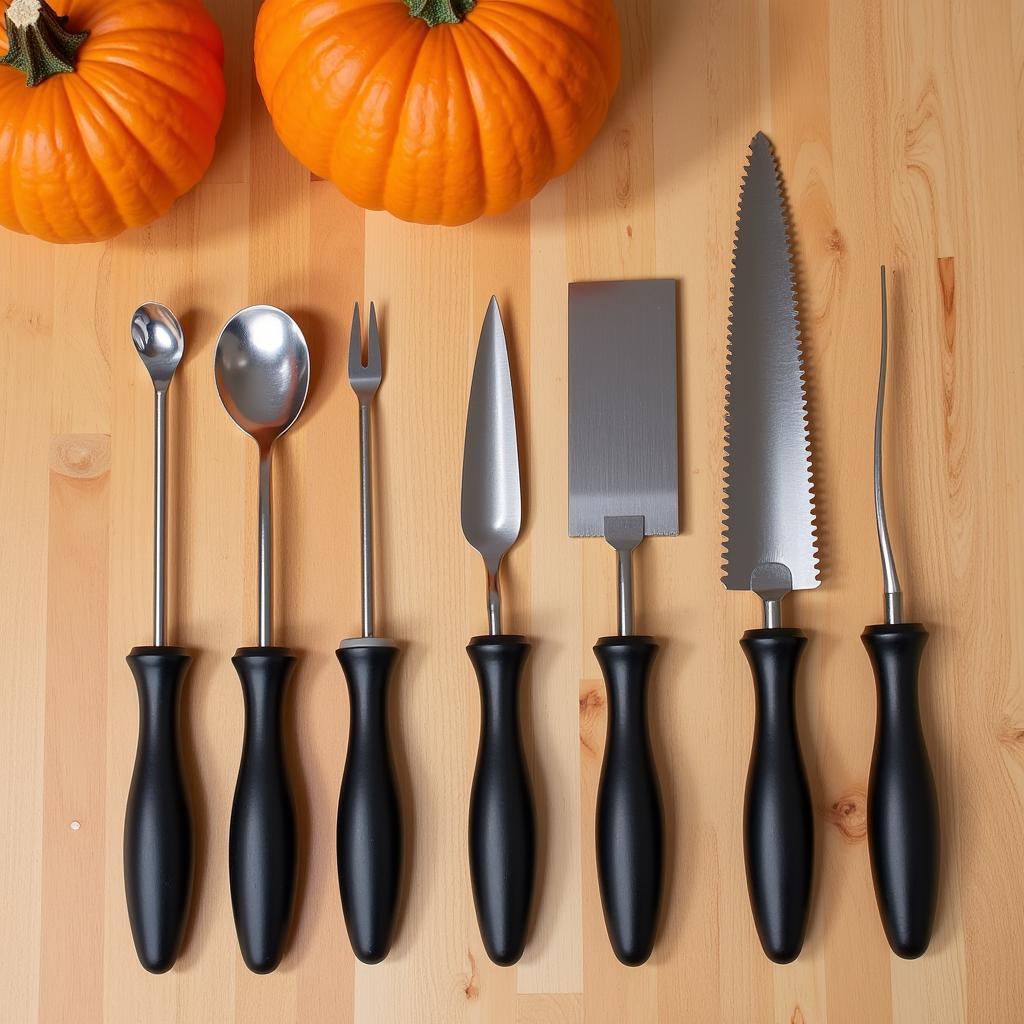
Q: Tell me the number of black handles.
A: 7